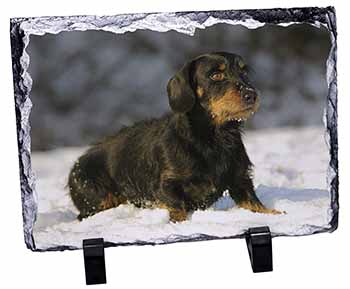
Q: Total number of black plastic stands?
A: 2